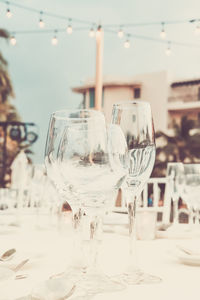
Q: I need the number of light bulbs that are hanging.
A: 11